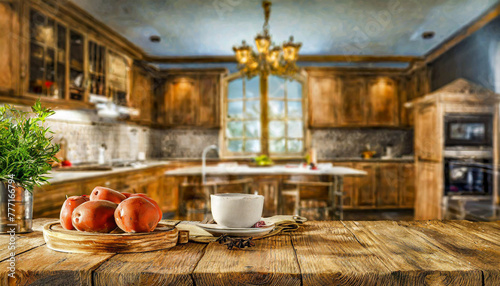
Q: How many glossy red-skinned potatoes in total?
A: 5